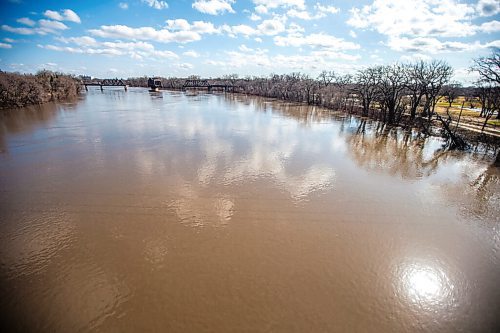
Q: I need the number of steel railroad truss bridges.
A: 1